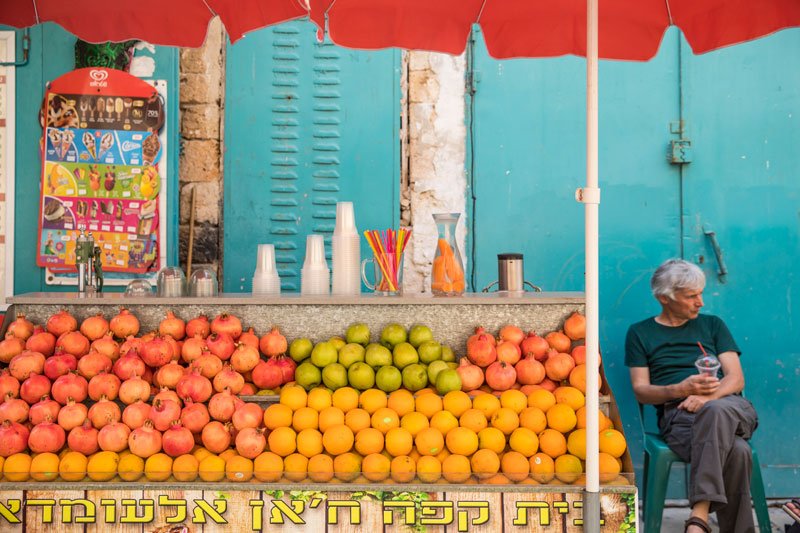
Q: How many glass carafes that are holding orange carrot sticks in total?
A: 1